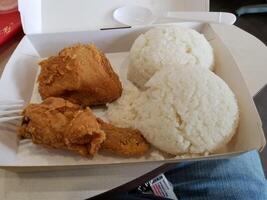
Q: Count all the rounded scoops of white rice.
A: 2